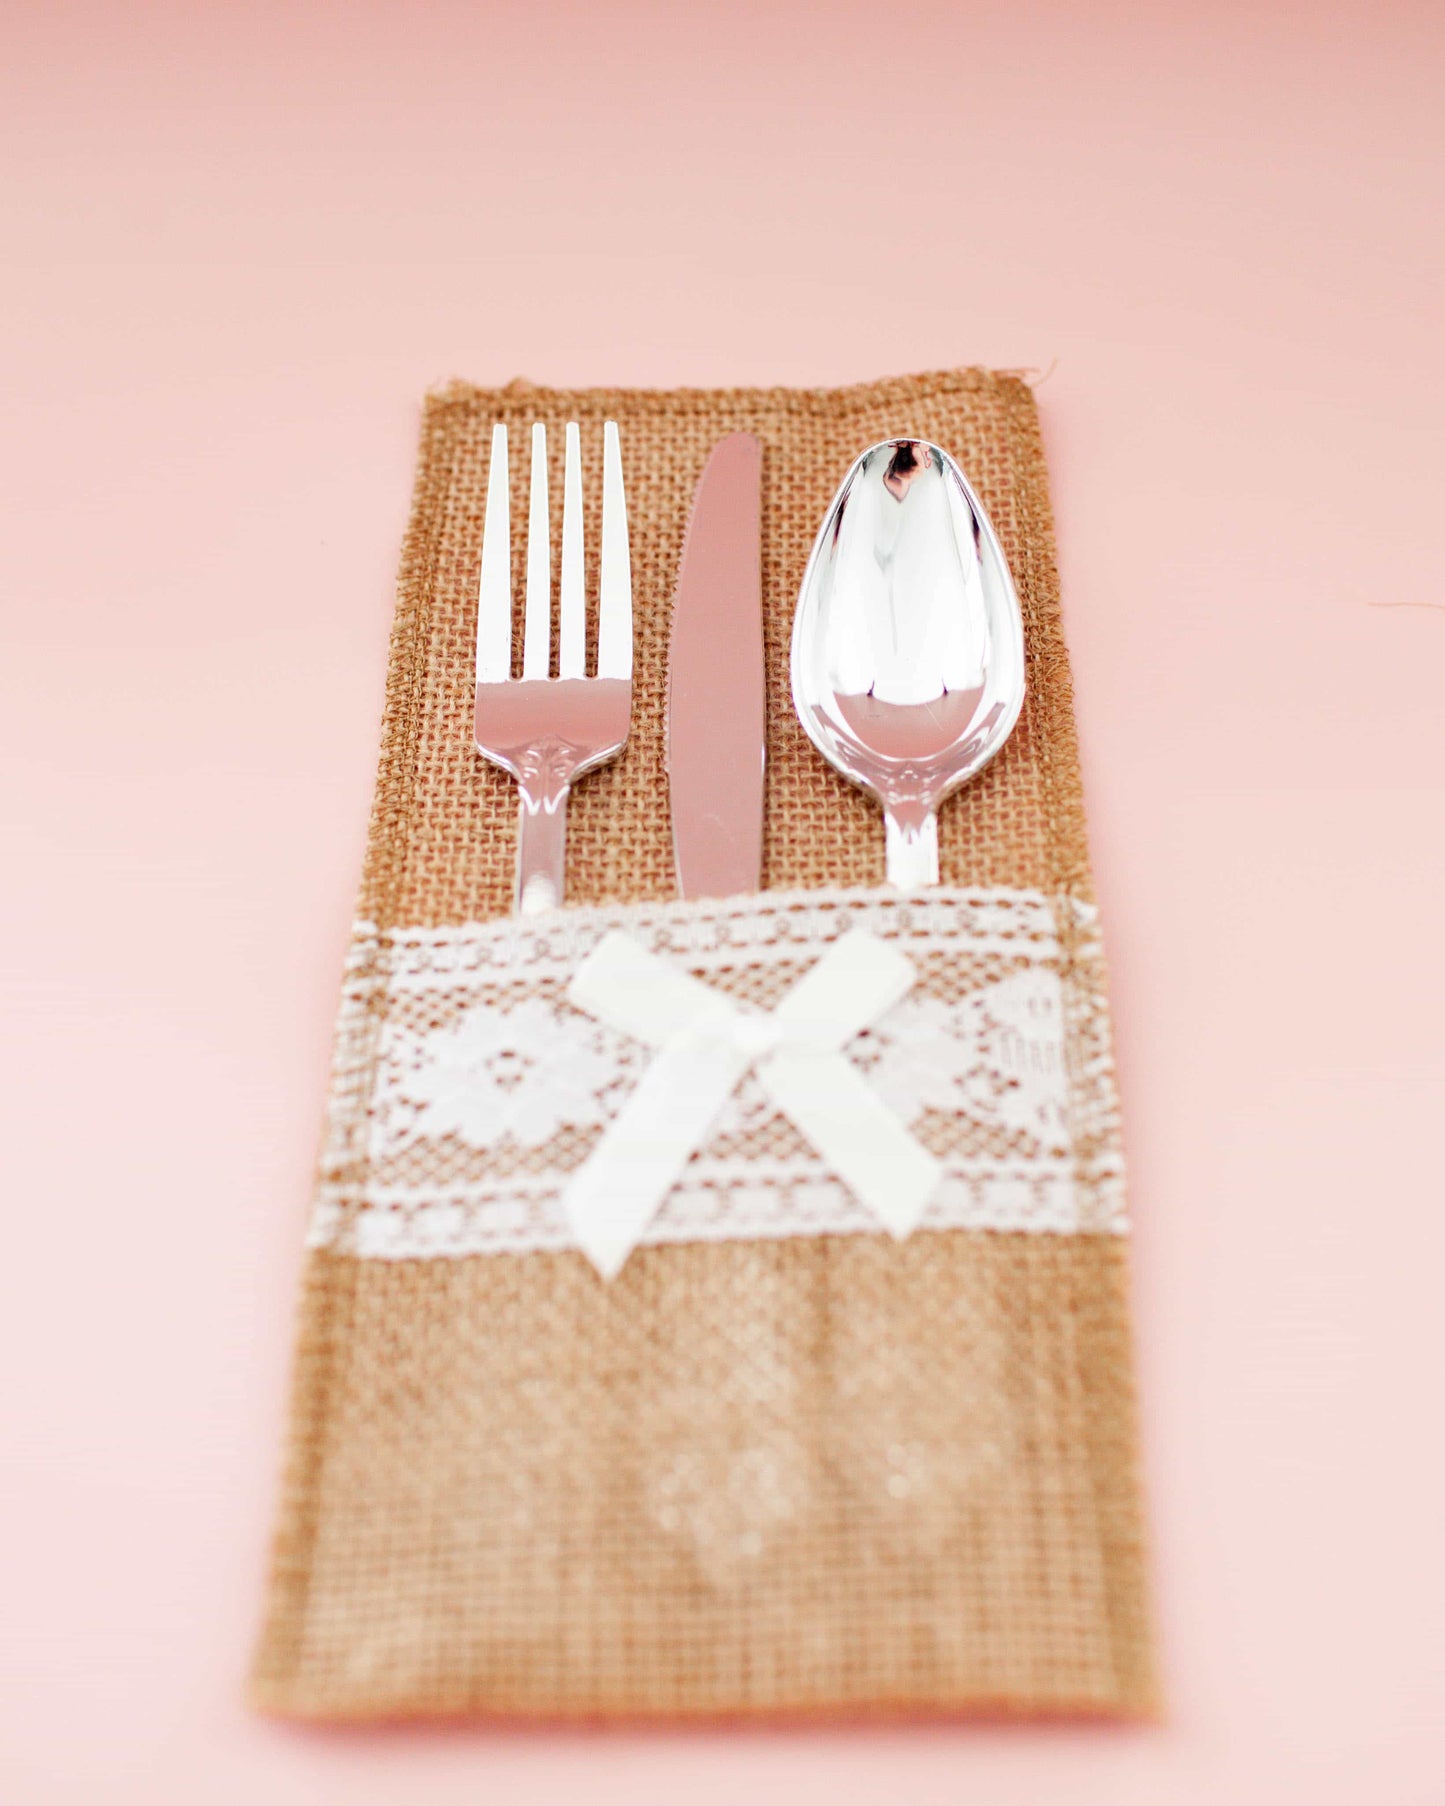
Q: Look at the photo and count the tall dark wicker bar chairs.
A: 0